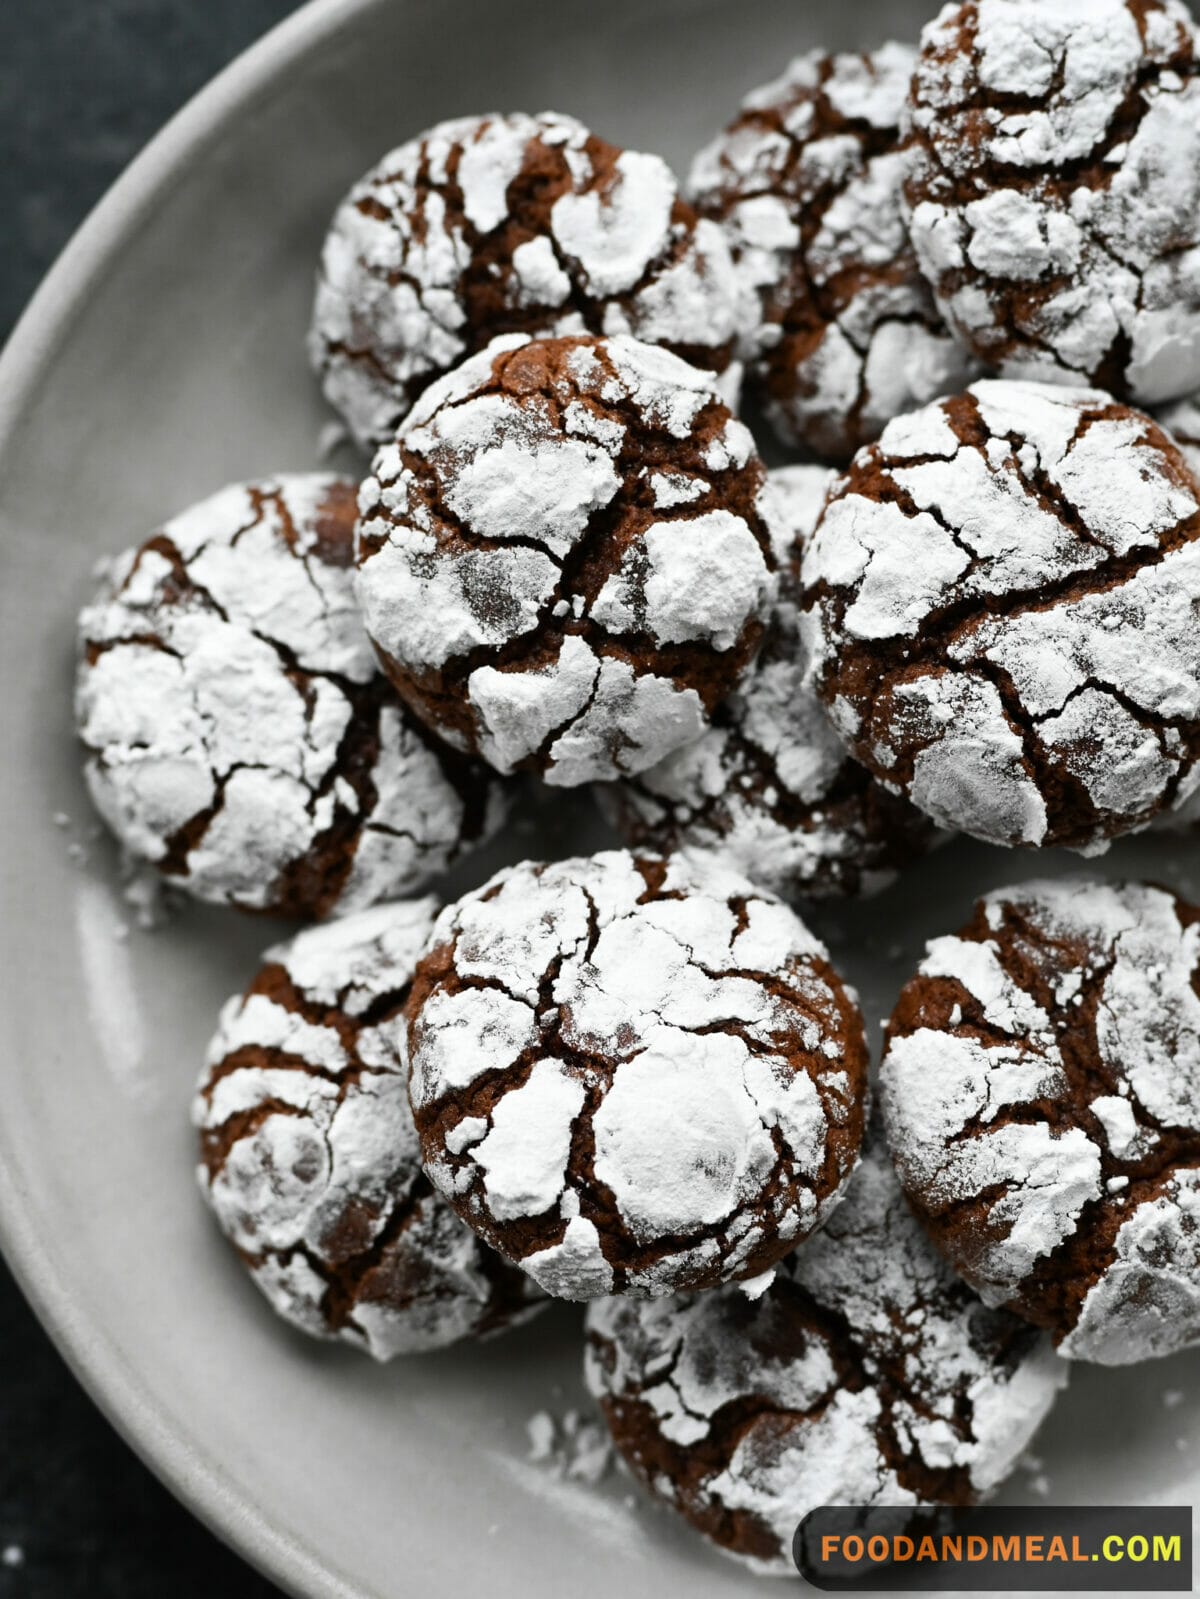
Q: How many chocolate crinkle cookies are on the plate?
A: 11